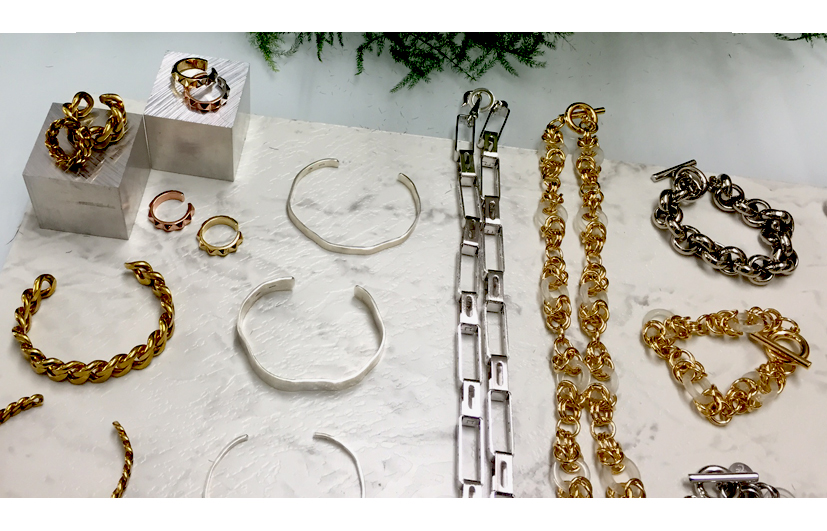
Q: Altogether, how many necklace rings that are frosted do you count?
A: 10